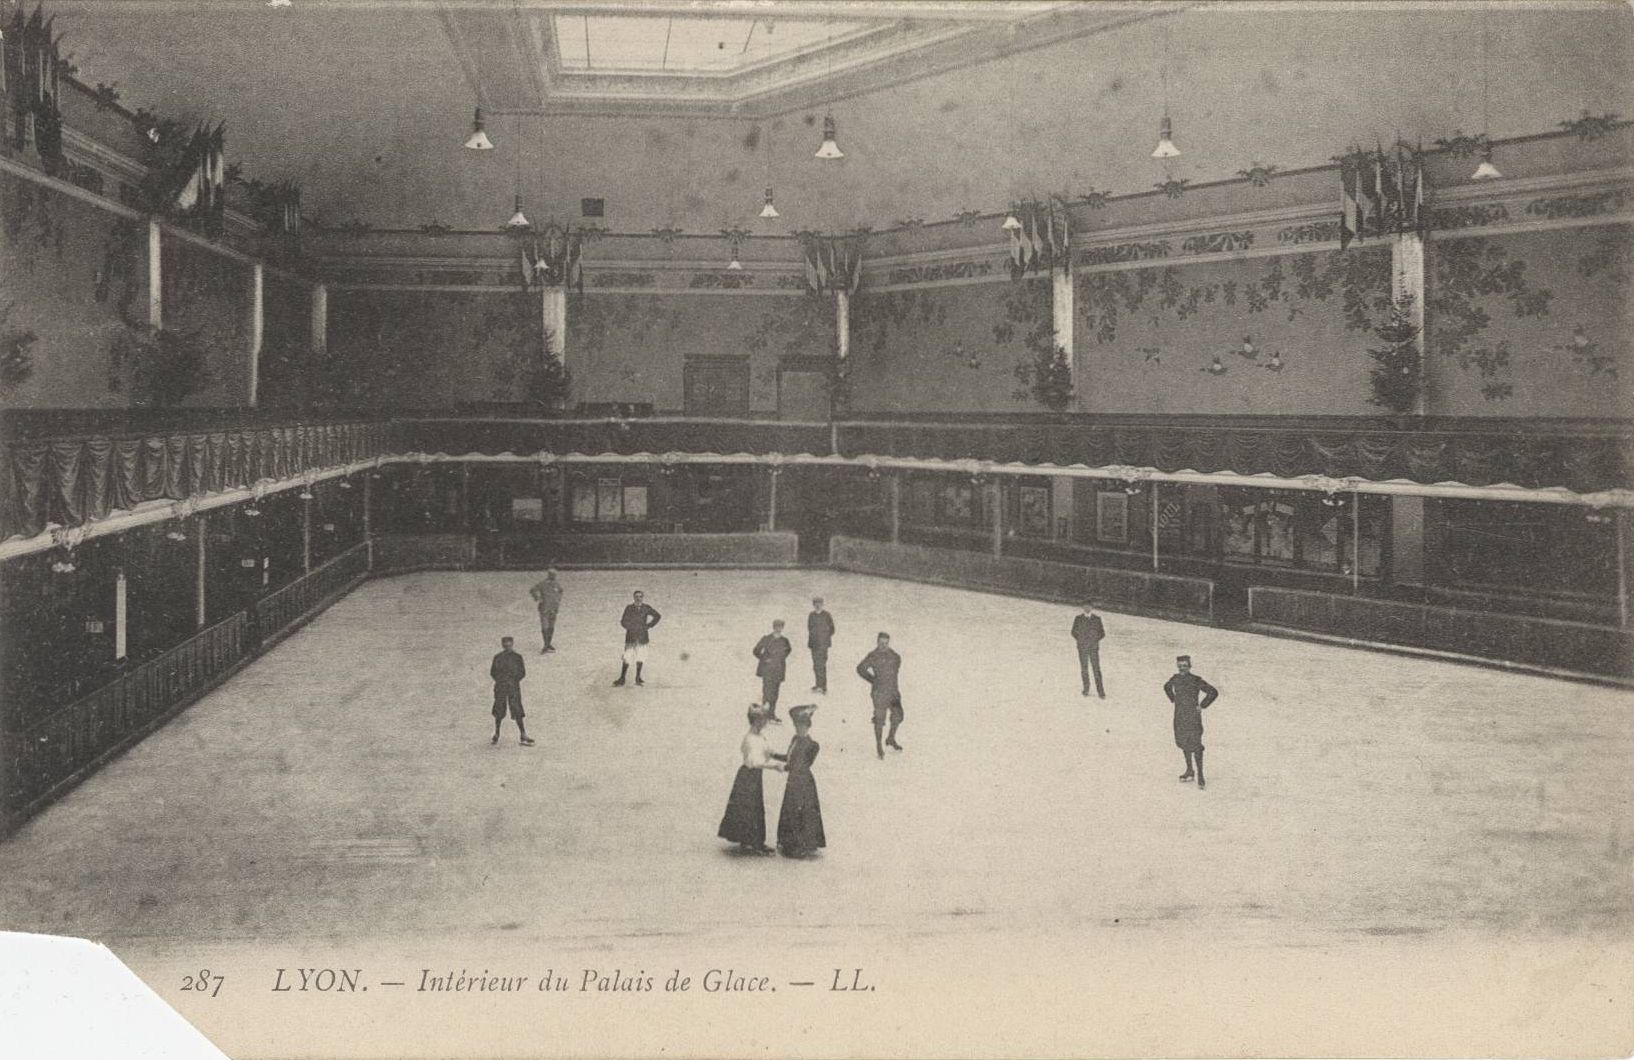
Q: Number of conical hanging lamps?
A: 9